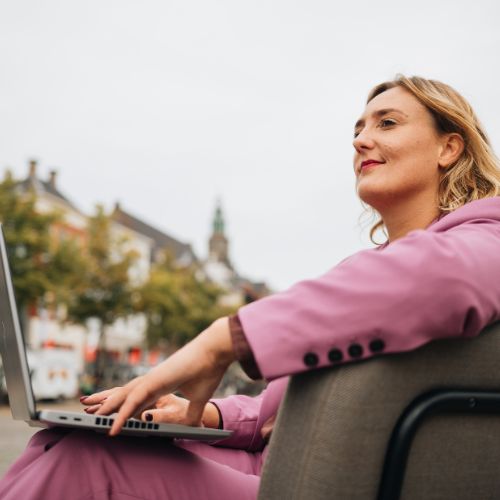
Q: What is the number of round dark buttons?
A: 4